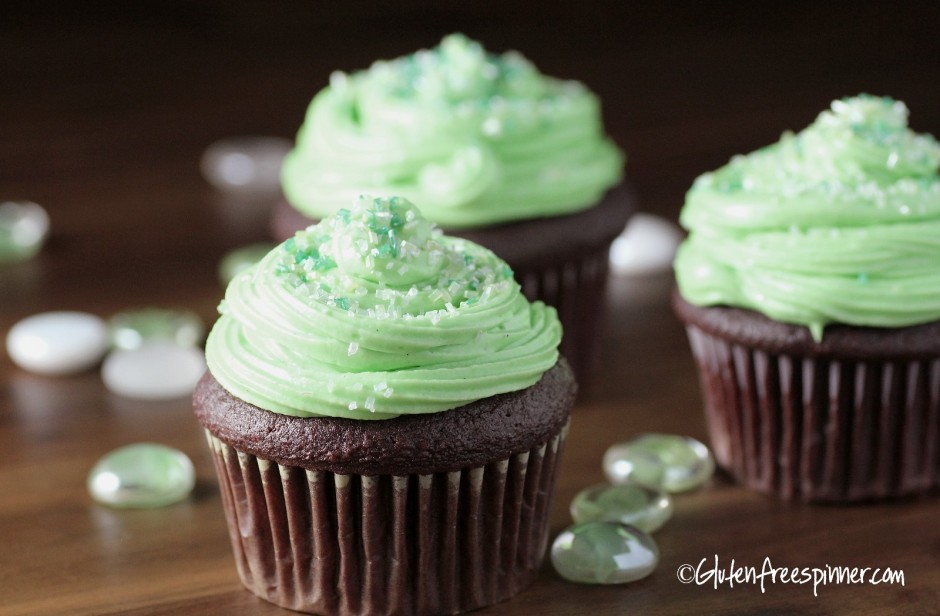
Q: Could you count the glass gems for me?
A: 11